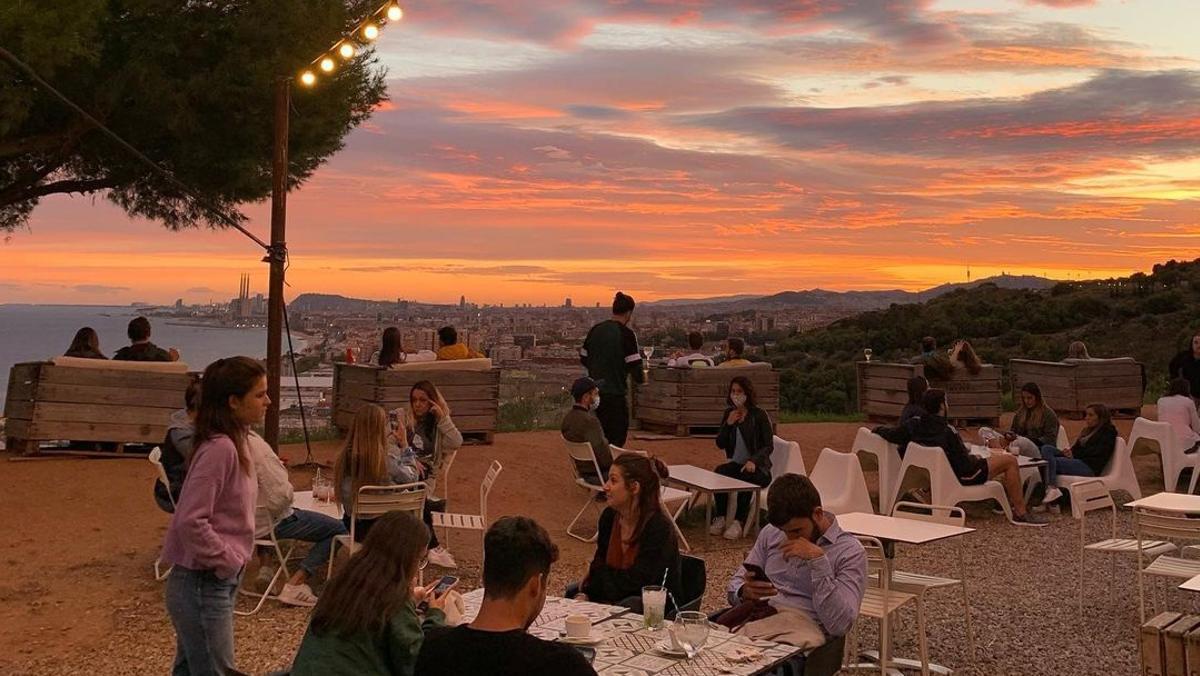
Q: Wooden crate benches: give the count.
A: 5